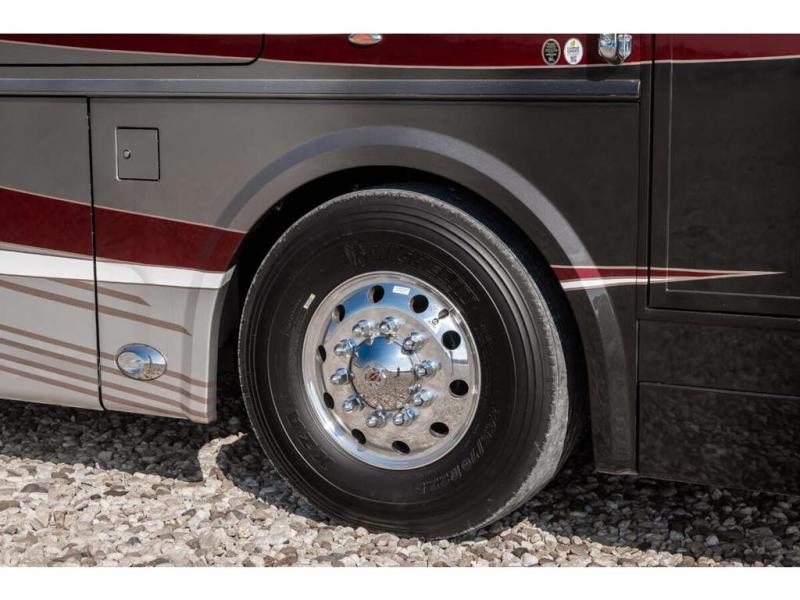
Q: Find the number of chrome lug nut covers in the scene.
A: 10